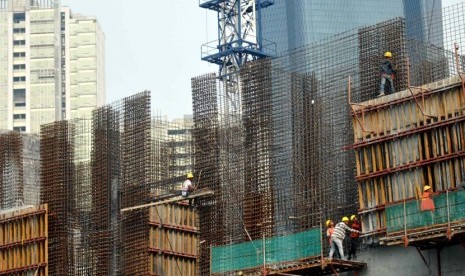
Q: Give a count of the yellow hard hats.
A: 6